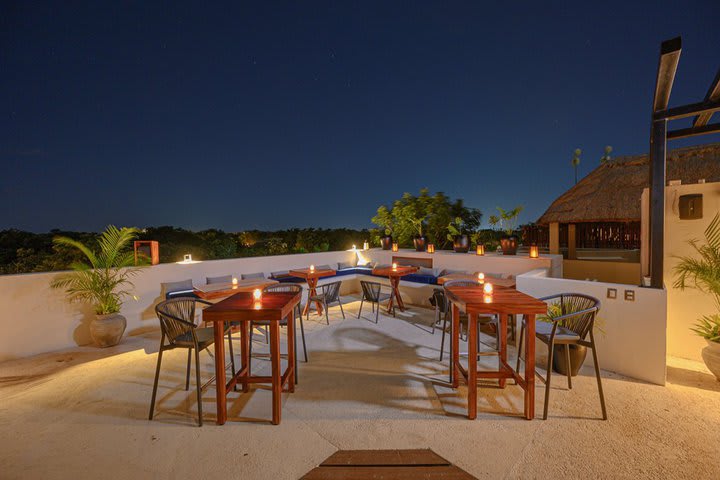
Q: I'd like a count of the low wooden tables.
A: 4